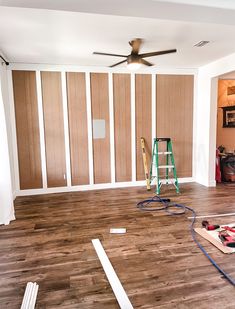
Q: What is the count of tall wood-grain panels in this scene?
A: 7